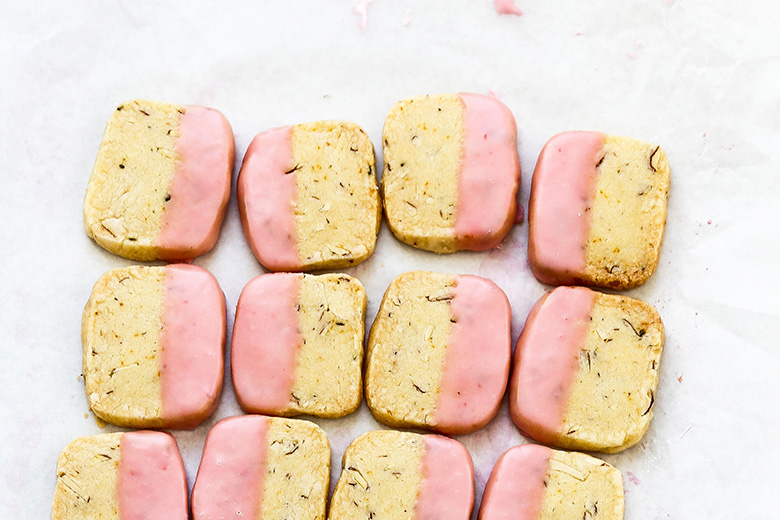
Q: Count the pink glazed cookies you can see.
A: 12